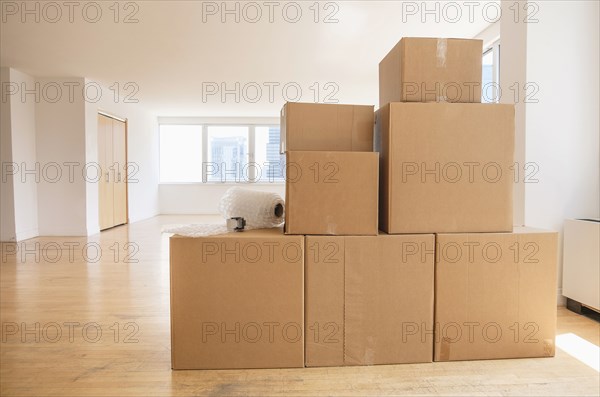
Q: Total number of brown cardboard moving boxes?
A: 7